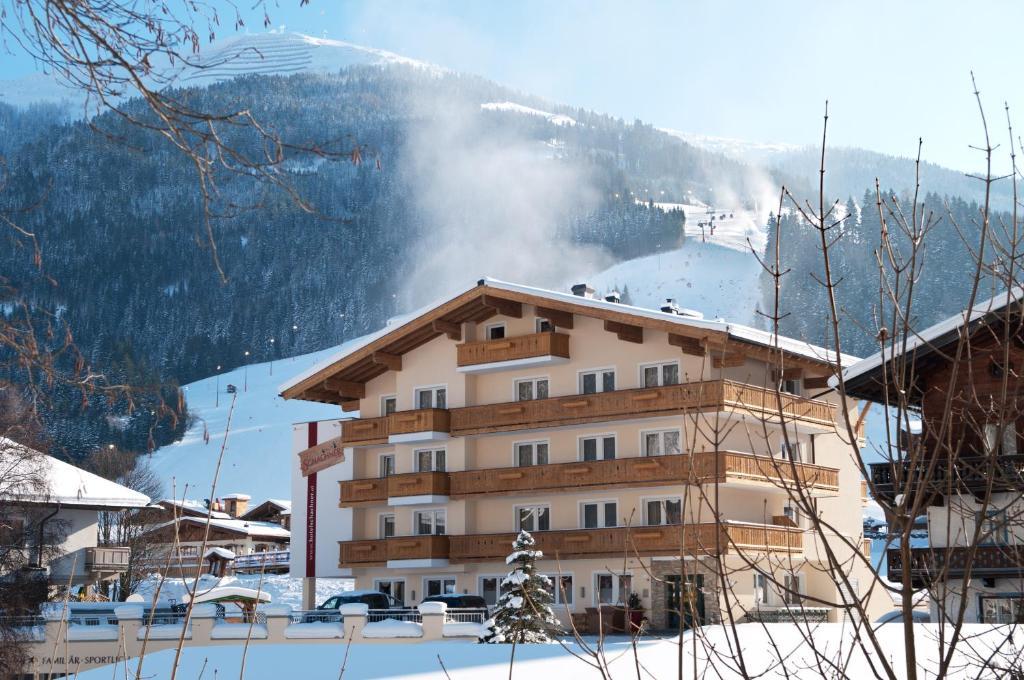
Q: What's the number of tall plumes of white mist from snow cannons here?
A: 2